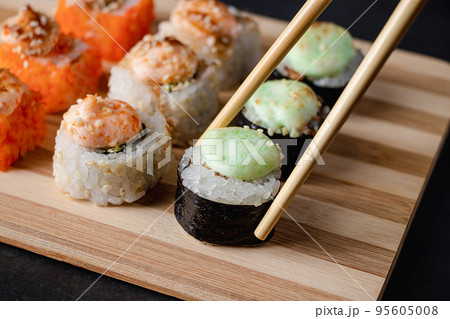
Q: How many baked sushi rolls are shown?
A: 9